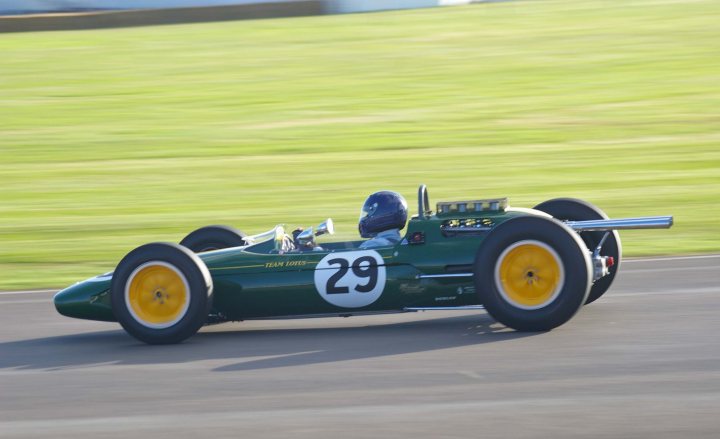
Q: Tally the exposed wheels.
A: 4